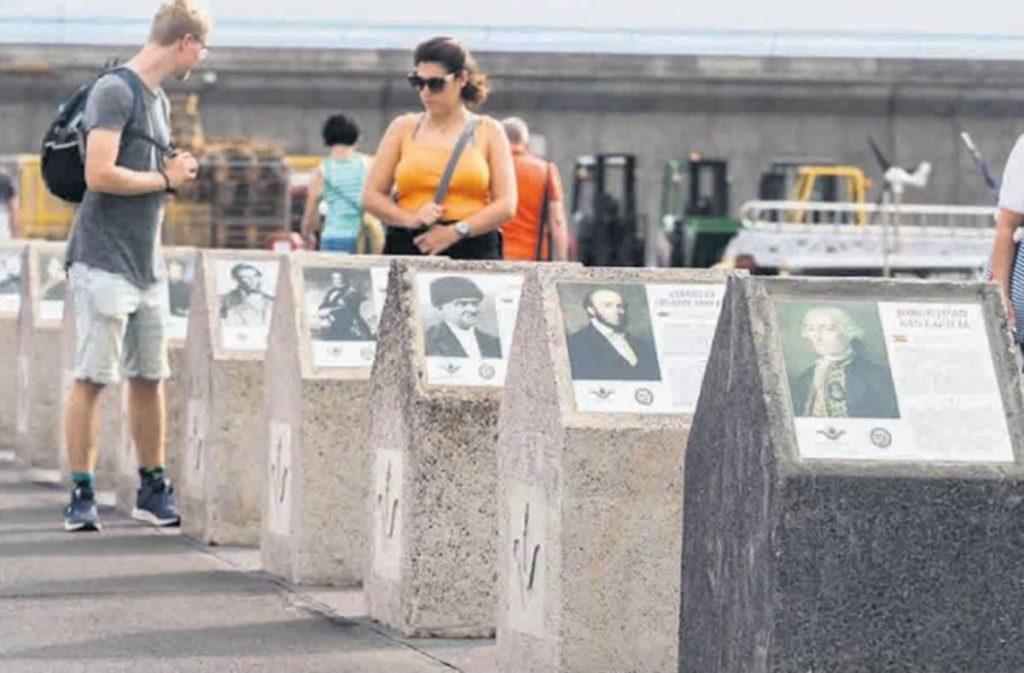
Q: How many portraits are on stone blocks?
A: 8